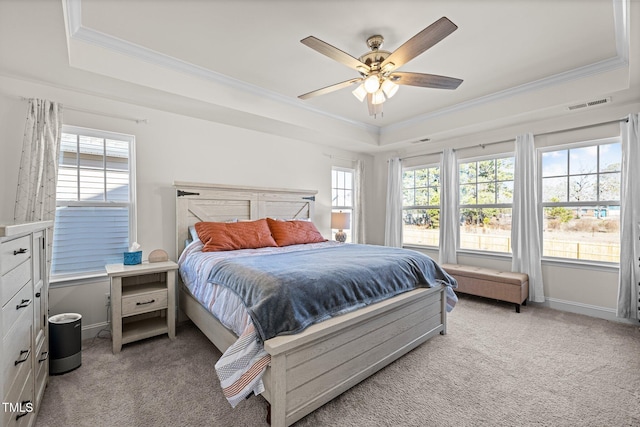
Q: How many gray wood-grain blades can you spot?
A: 5